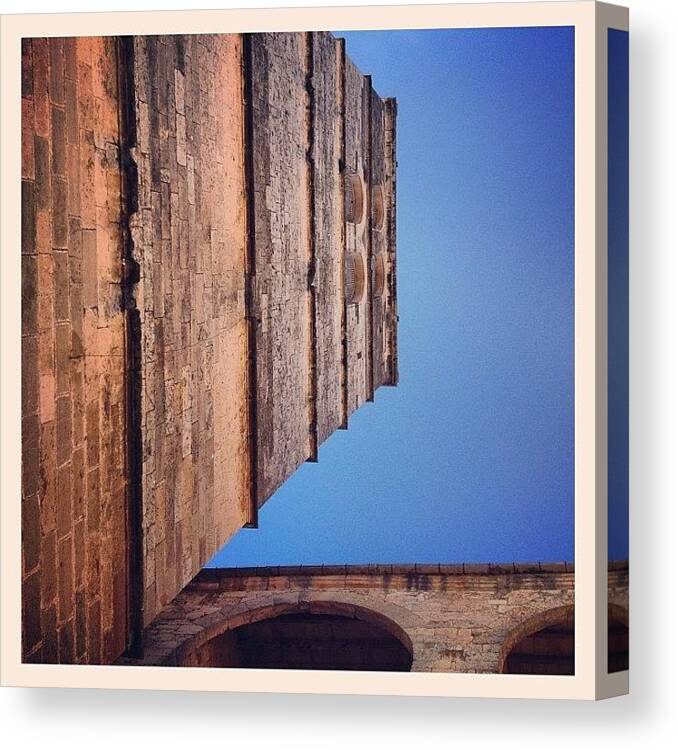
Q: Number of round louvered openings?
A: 4